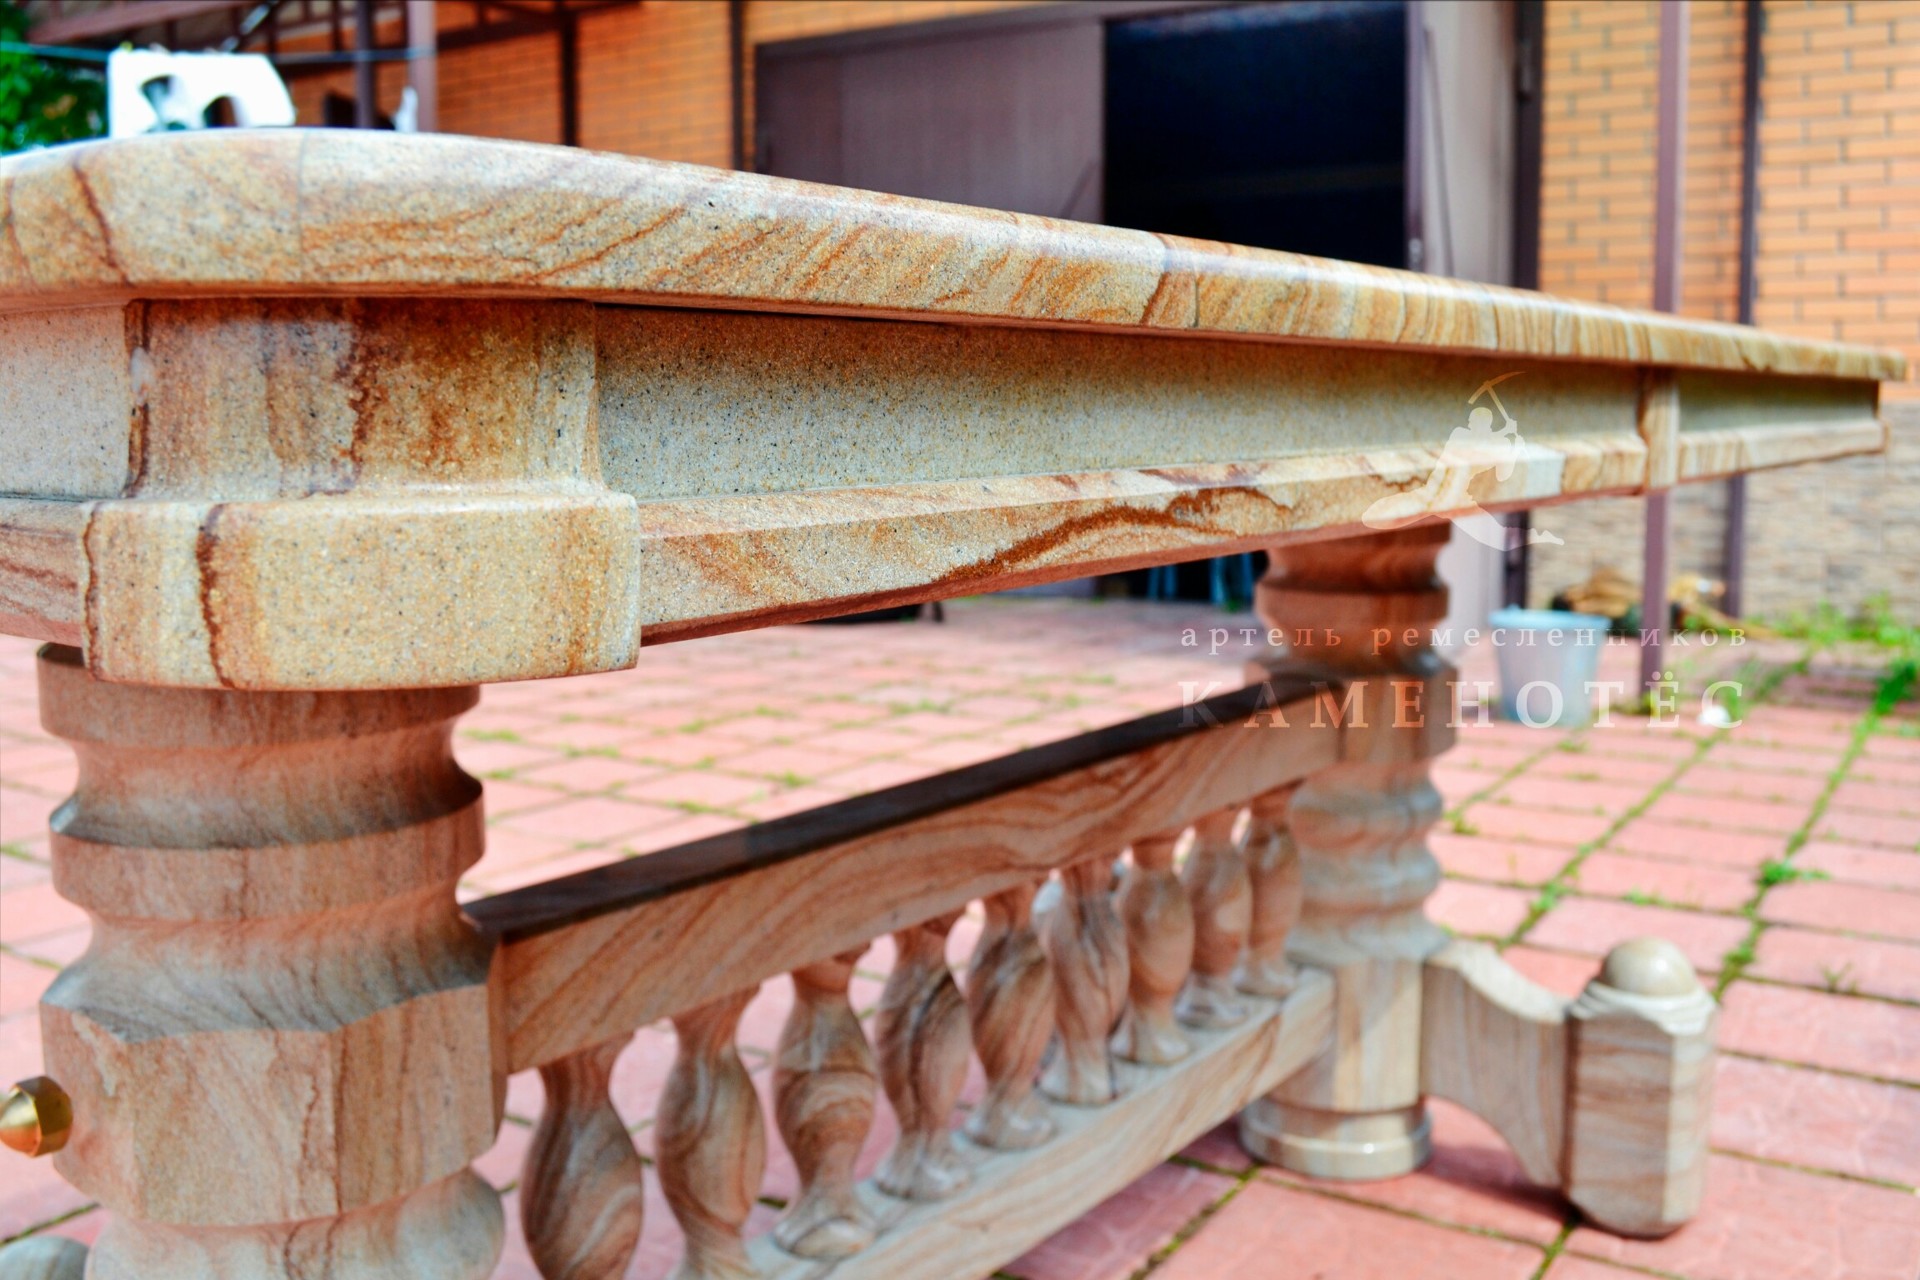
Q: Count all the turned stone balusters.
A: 9